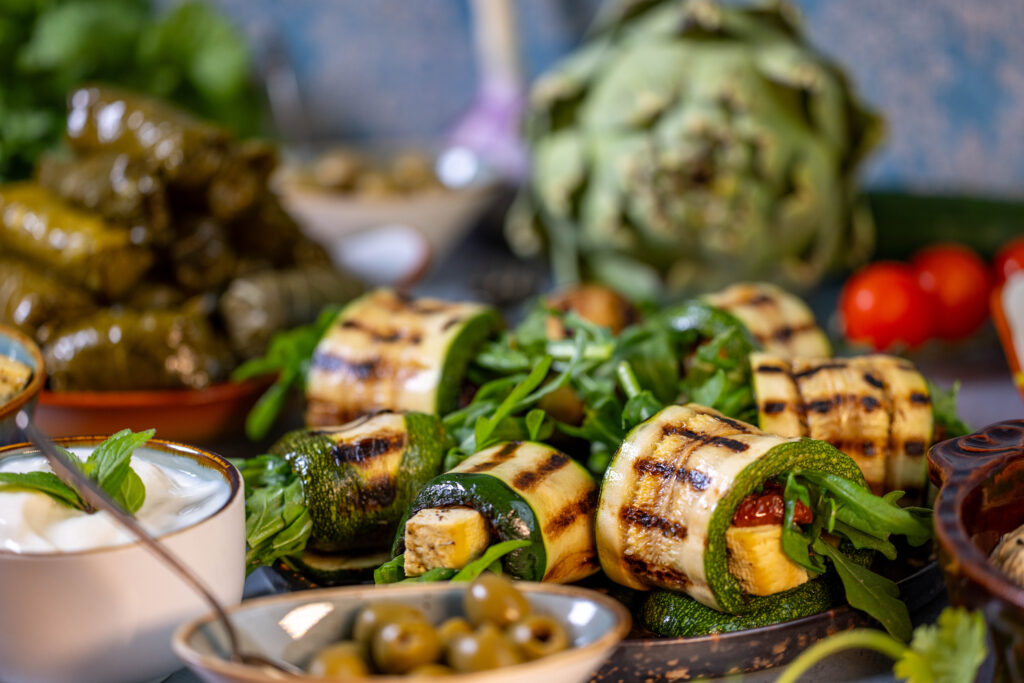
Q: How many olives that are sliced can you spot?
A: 0